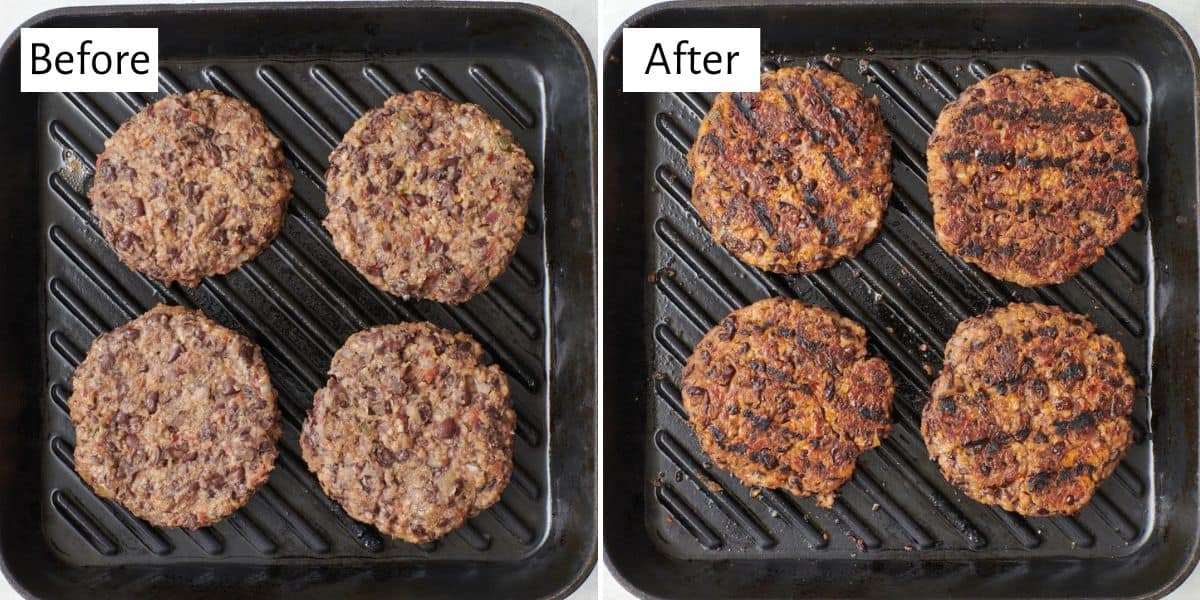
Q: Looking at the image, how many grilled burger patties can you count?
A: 4